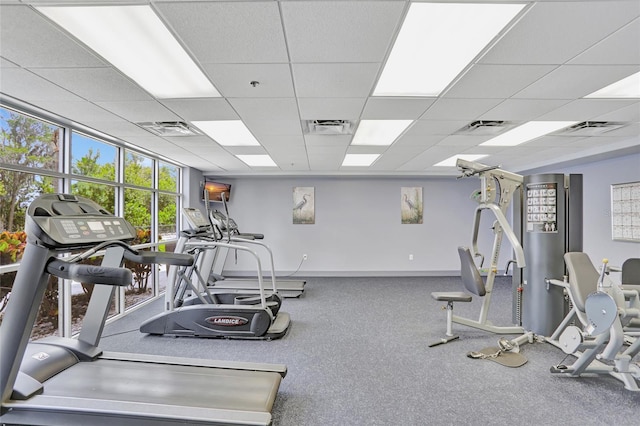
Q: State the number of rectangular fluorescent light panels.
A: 9